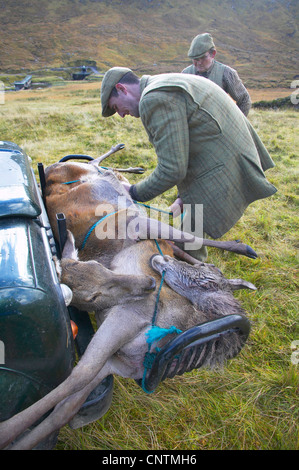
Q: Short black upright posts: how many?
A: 2